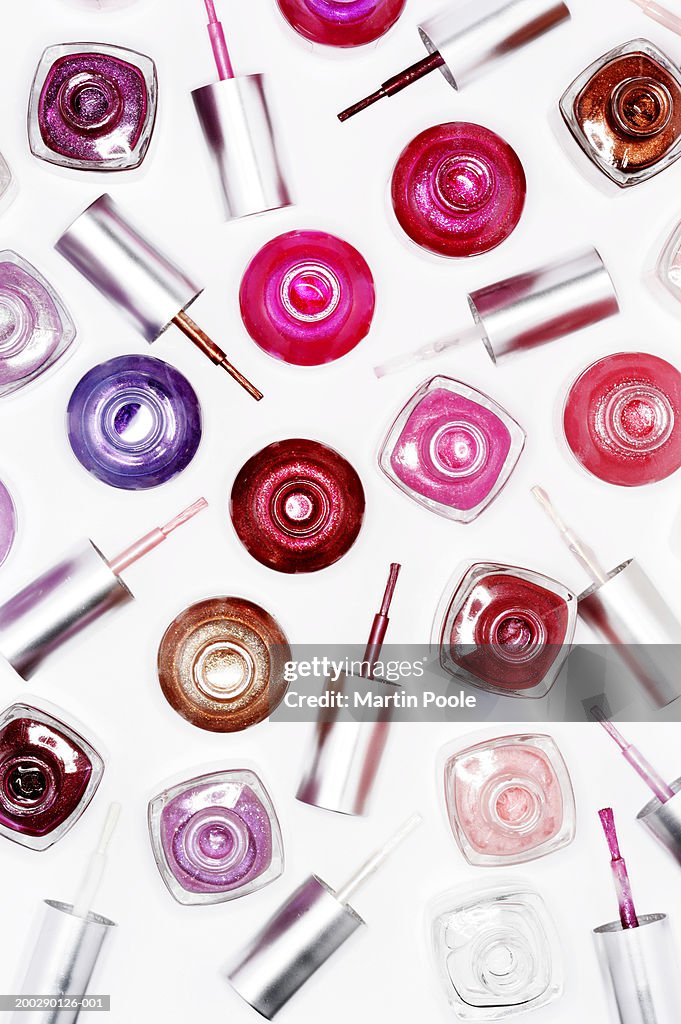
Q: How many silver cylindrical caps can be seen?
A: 11